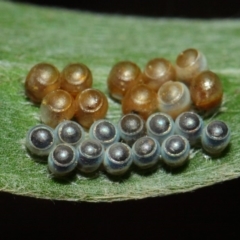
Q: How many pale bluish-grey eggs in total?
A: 12